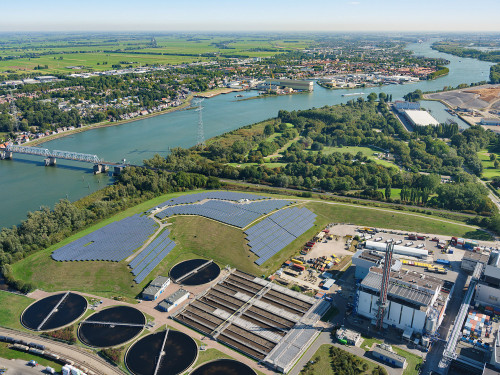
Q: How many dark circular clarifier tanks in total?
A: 5